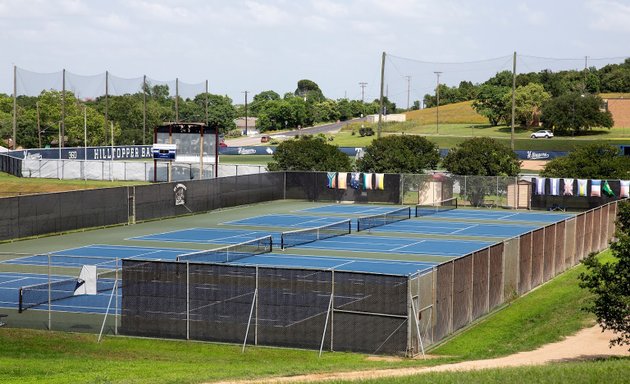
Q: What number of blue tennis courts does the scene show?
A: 5